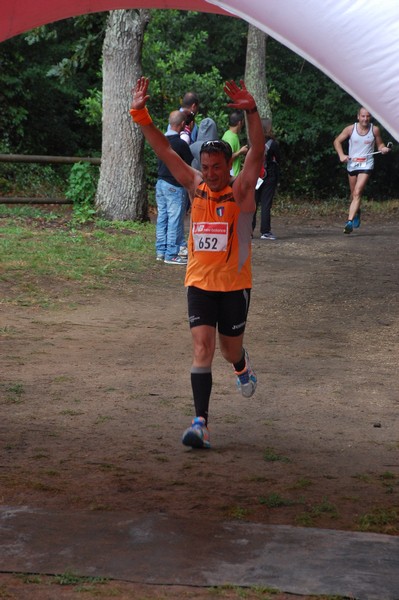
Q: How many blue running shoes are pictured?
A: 4